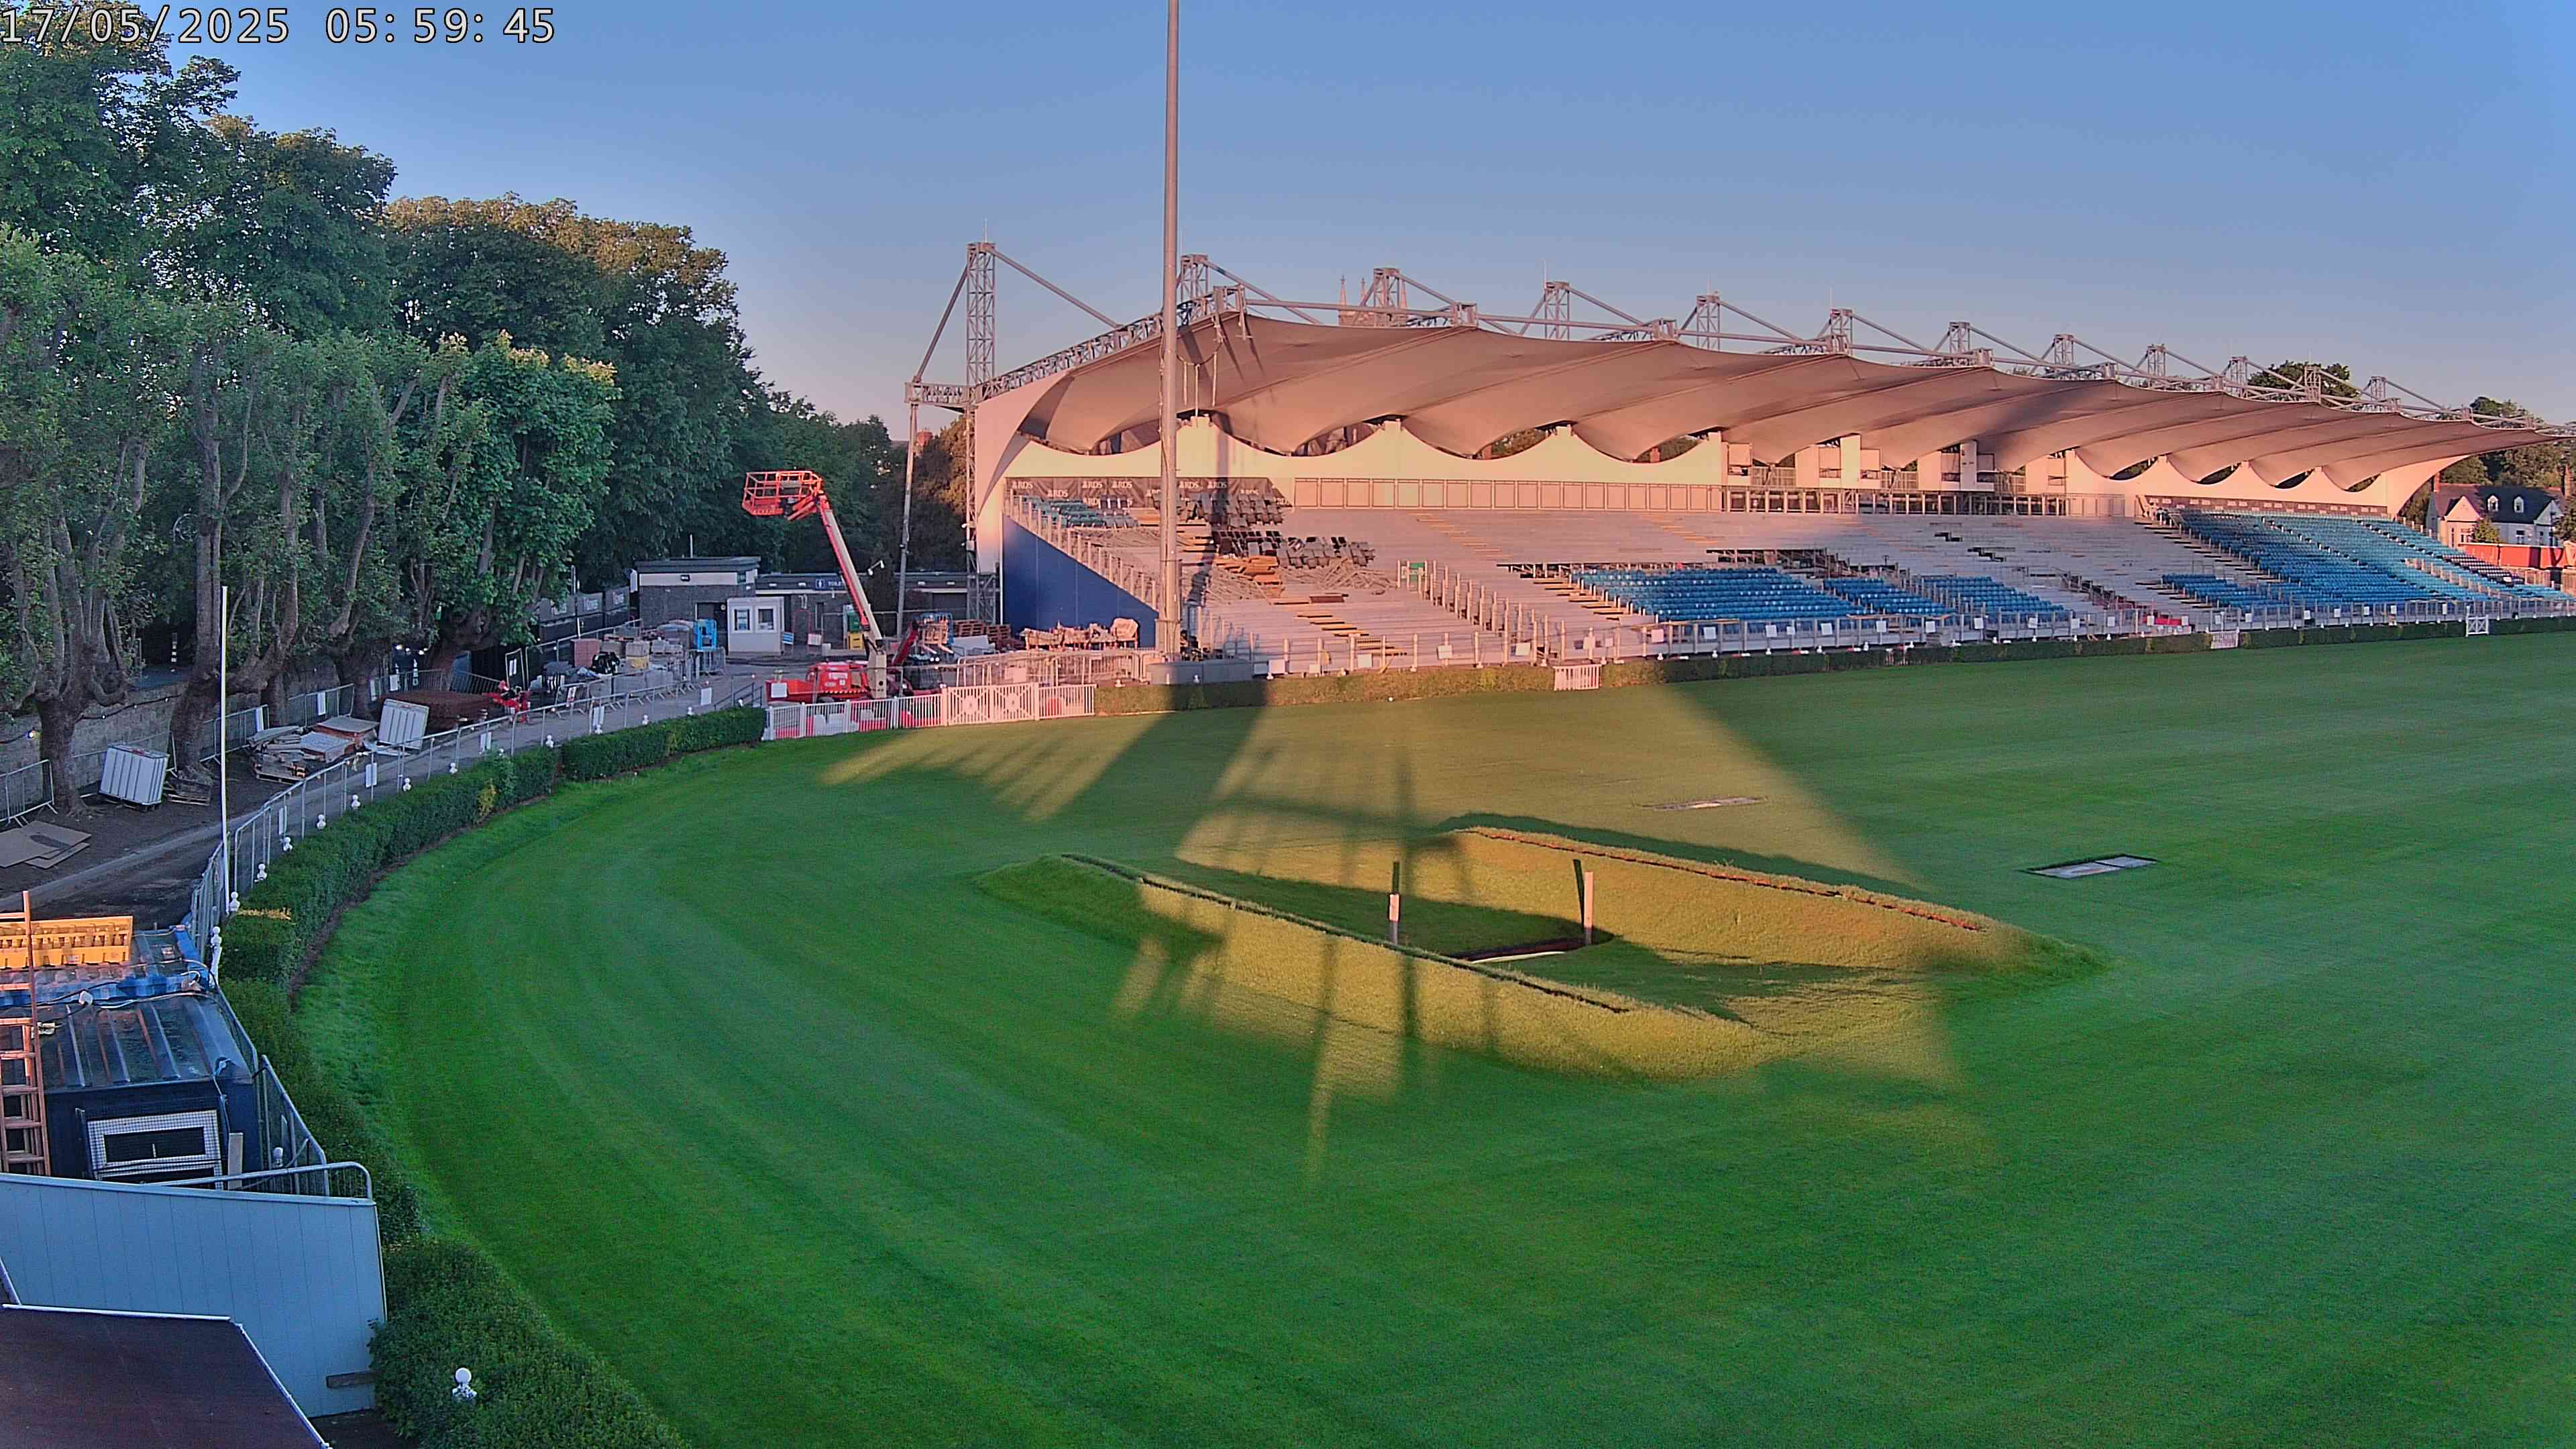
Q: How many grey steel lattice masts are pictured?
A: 12